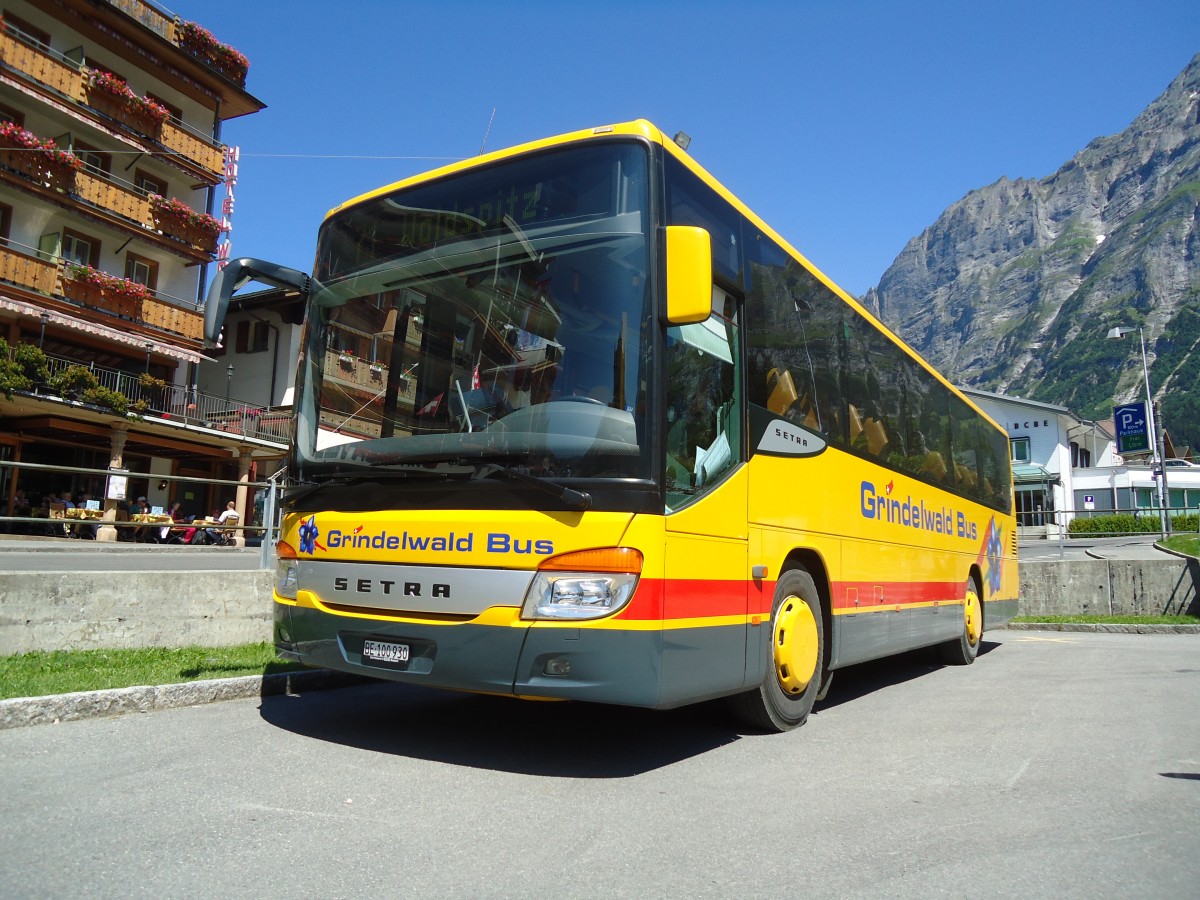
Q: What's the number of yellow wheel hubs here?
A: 2